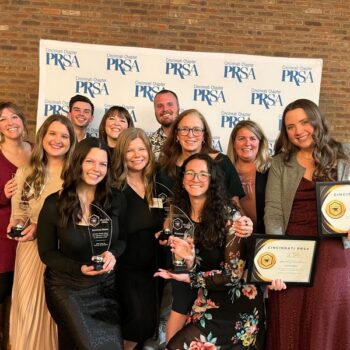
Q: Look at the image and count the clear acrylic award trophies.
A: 4